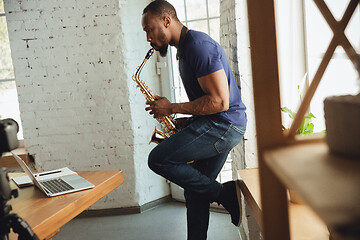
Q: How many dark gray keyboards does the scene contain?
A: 1